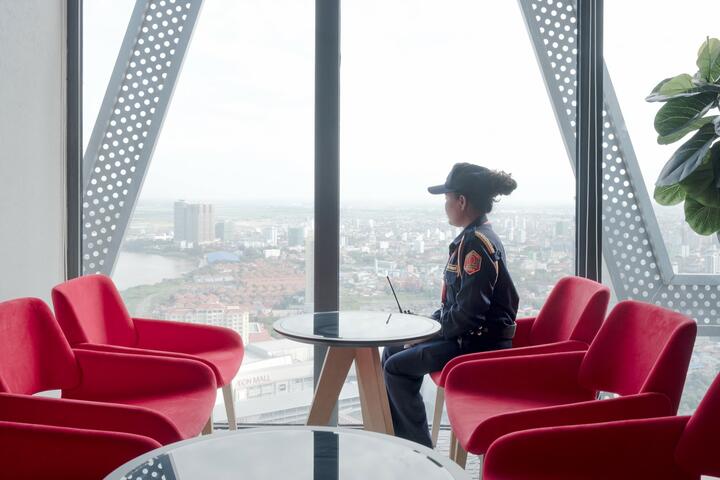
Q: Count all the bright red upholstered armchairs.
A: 6